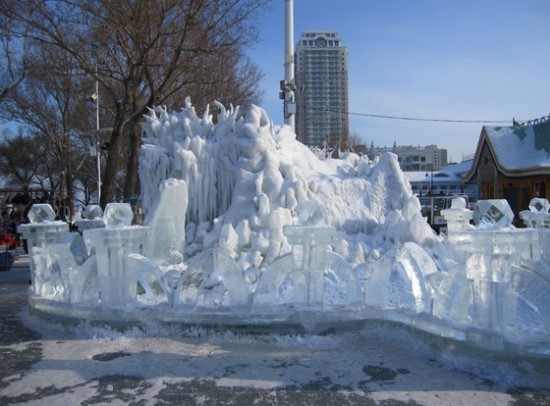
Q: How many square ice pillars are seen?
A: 7